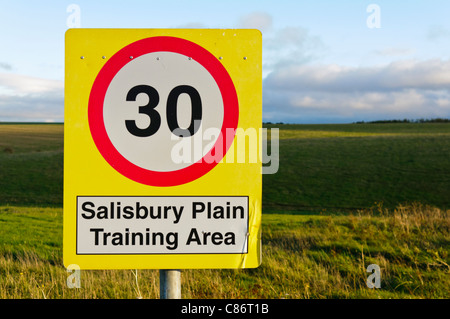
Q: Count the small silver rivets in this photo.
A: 7